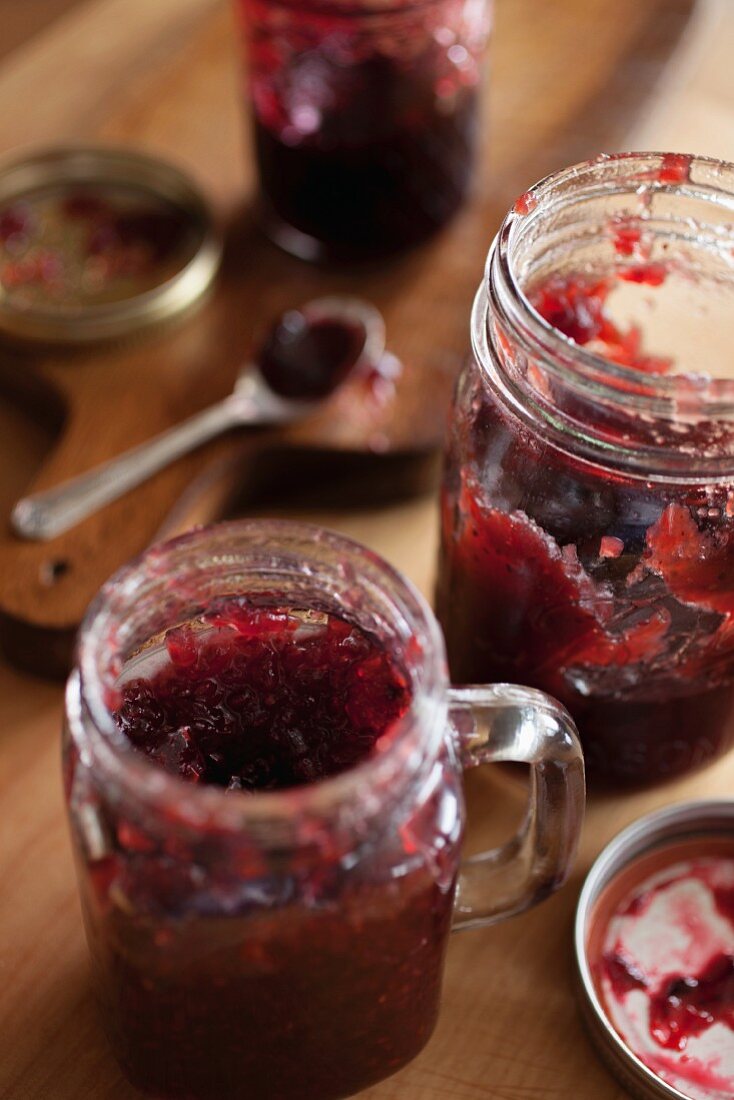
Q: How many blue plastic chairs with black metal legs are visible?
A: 0